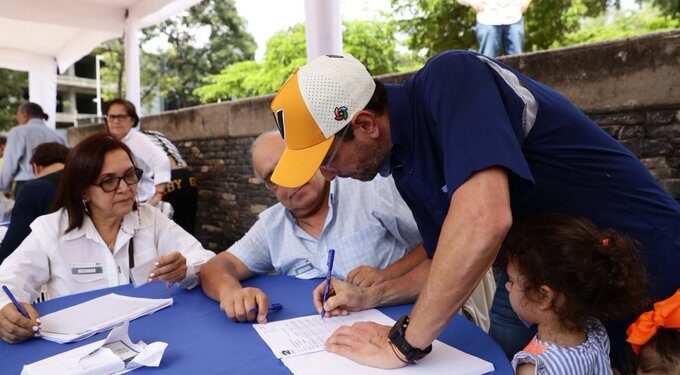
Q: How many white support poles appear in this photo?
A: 3